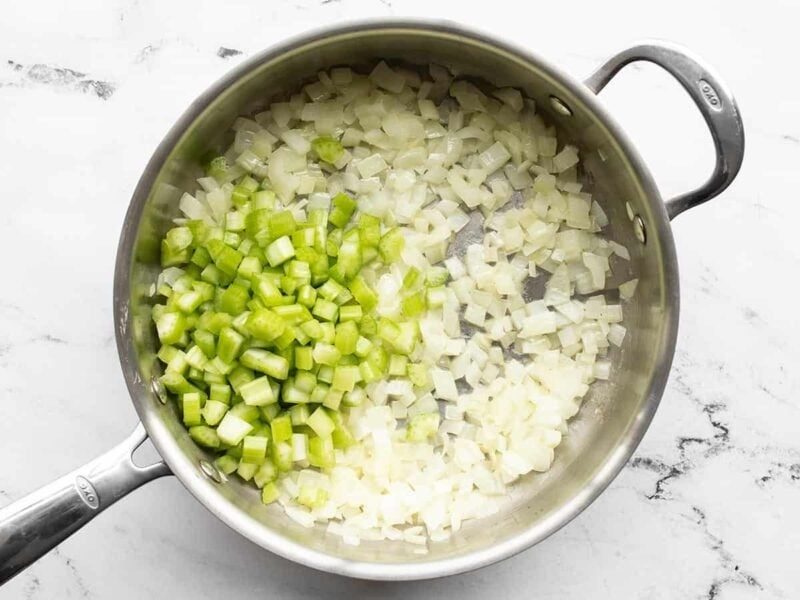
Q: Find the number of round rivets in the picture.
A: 4